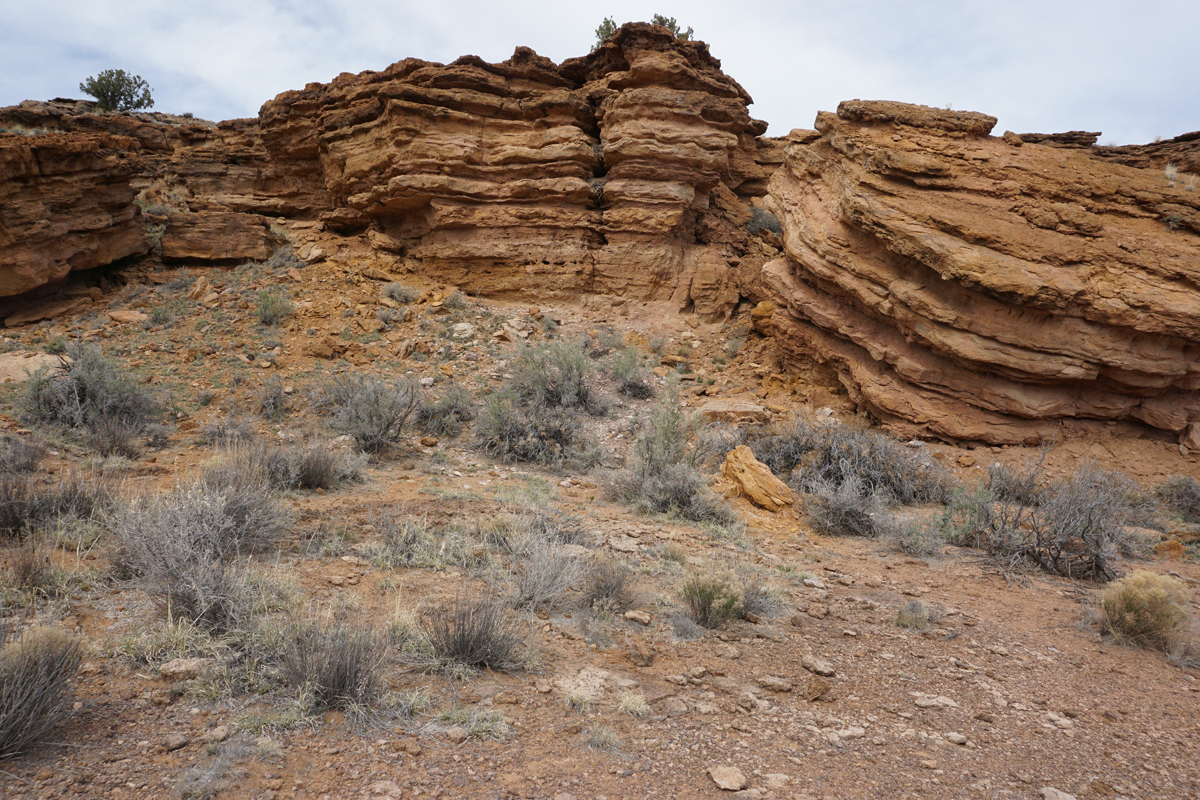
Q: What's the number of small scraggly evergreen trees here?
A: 3